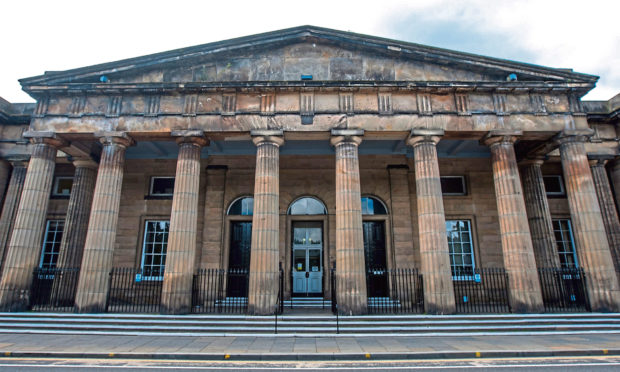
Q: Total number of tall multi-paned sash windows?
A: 4